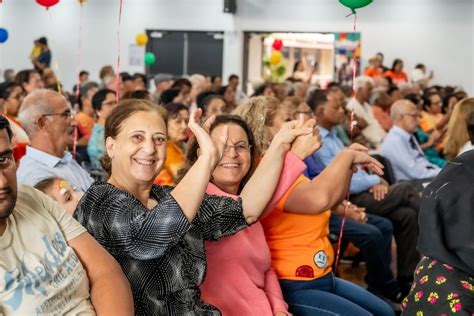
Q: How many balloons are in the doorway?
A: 2